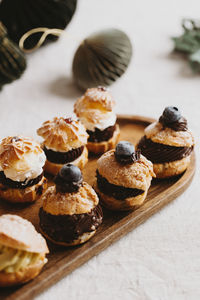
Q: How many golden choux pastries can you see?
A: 7